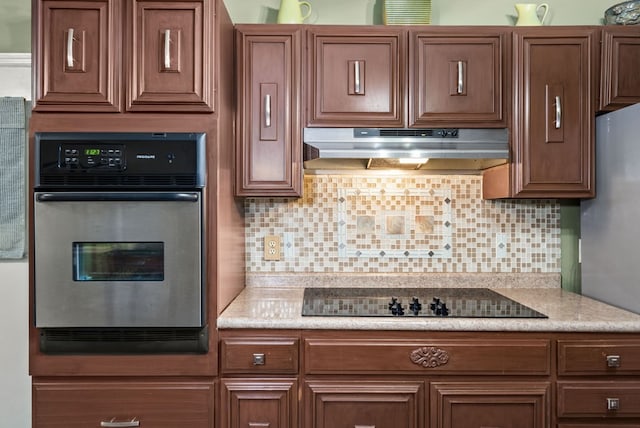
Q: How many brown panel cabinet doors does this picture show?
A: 10